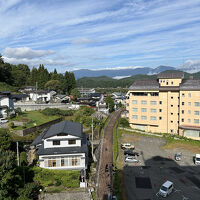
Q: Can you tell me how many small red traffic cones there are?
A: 5